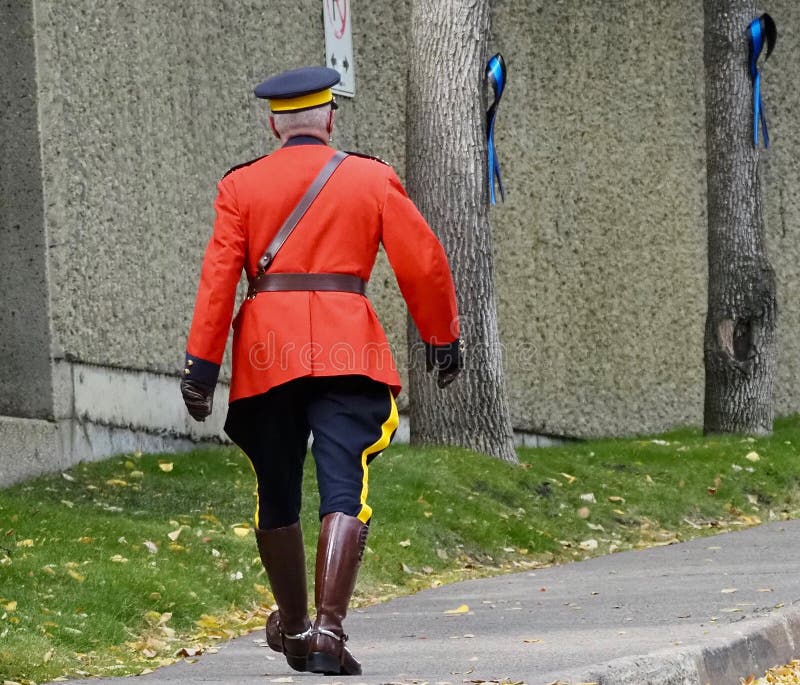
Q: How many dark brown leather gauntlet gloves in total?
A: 2